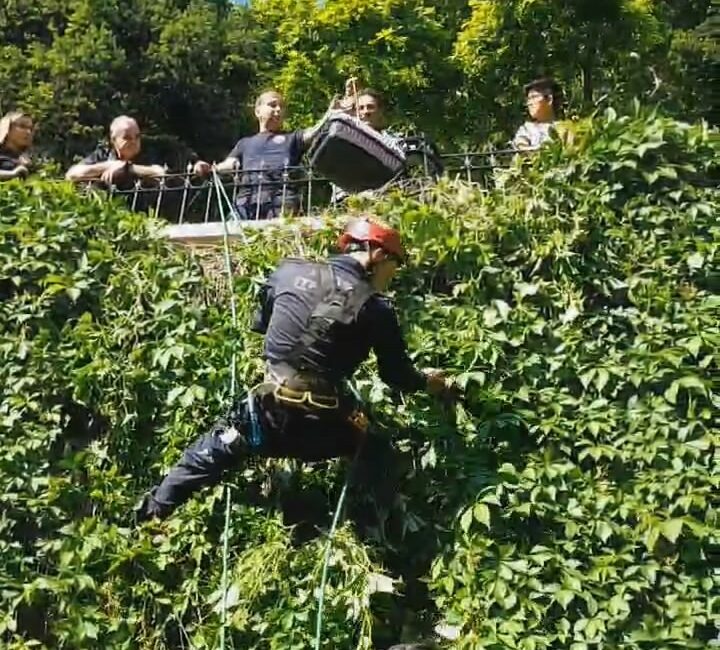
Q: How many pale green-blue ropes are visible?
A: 2